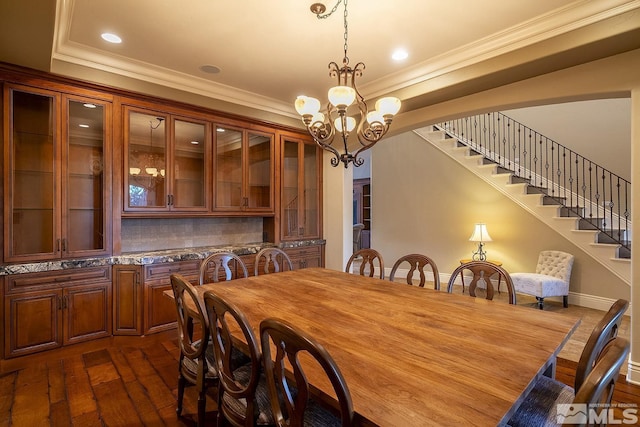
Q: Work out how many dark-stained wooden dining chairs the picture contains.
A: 10